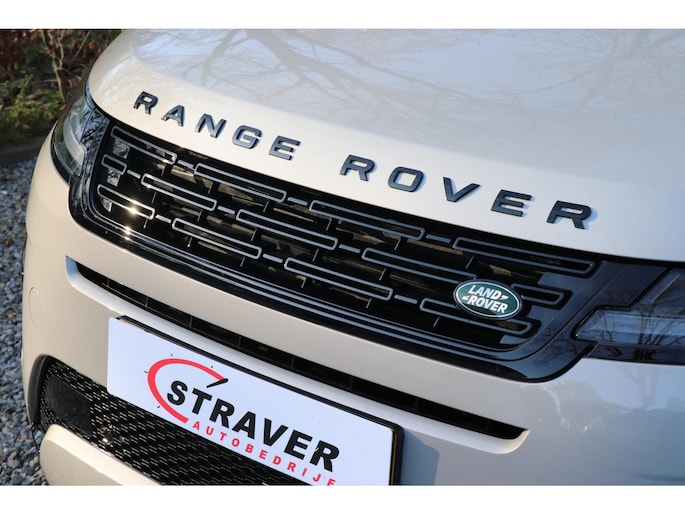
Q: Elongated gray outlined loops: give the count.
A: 13